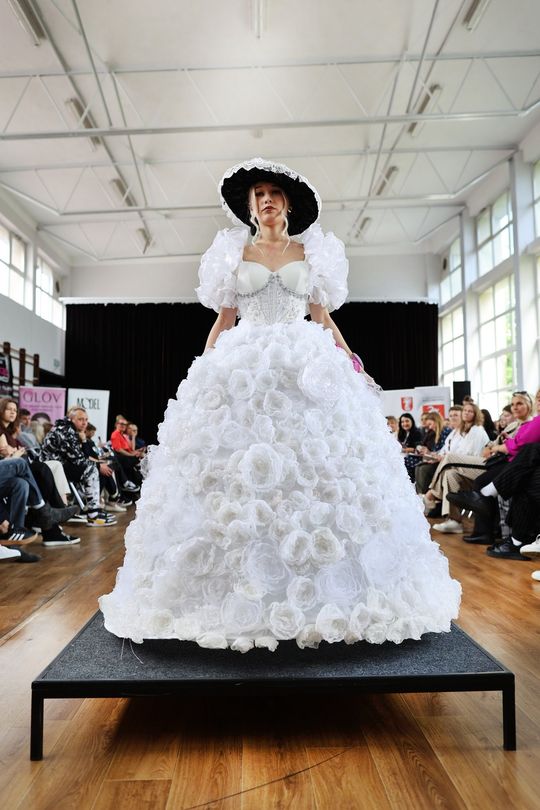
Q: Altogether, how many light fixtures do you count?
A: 9